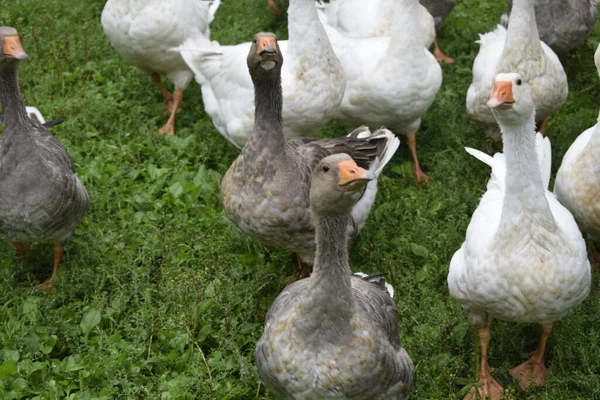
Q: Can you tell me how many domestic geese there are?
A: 12